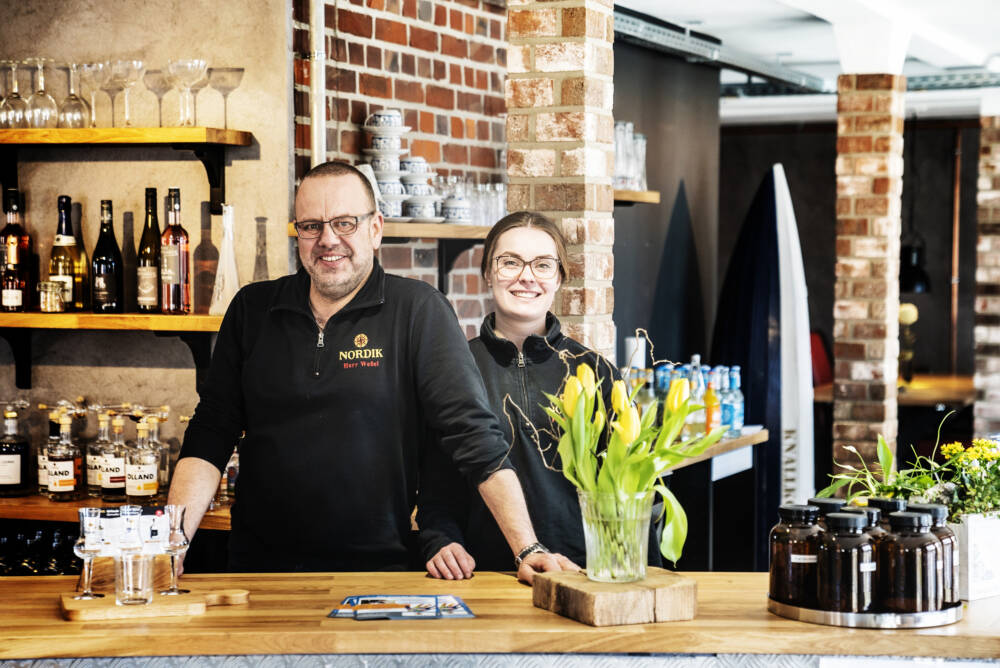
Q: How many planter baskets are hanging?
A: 0